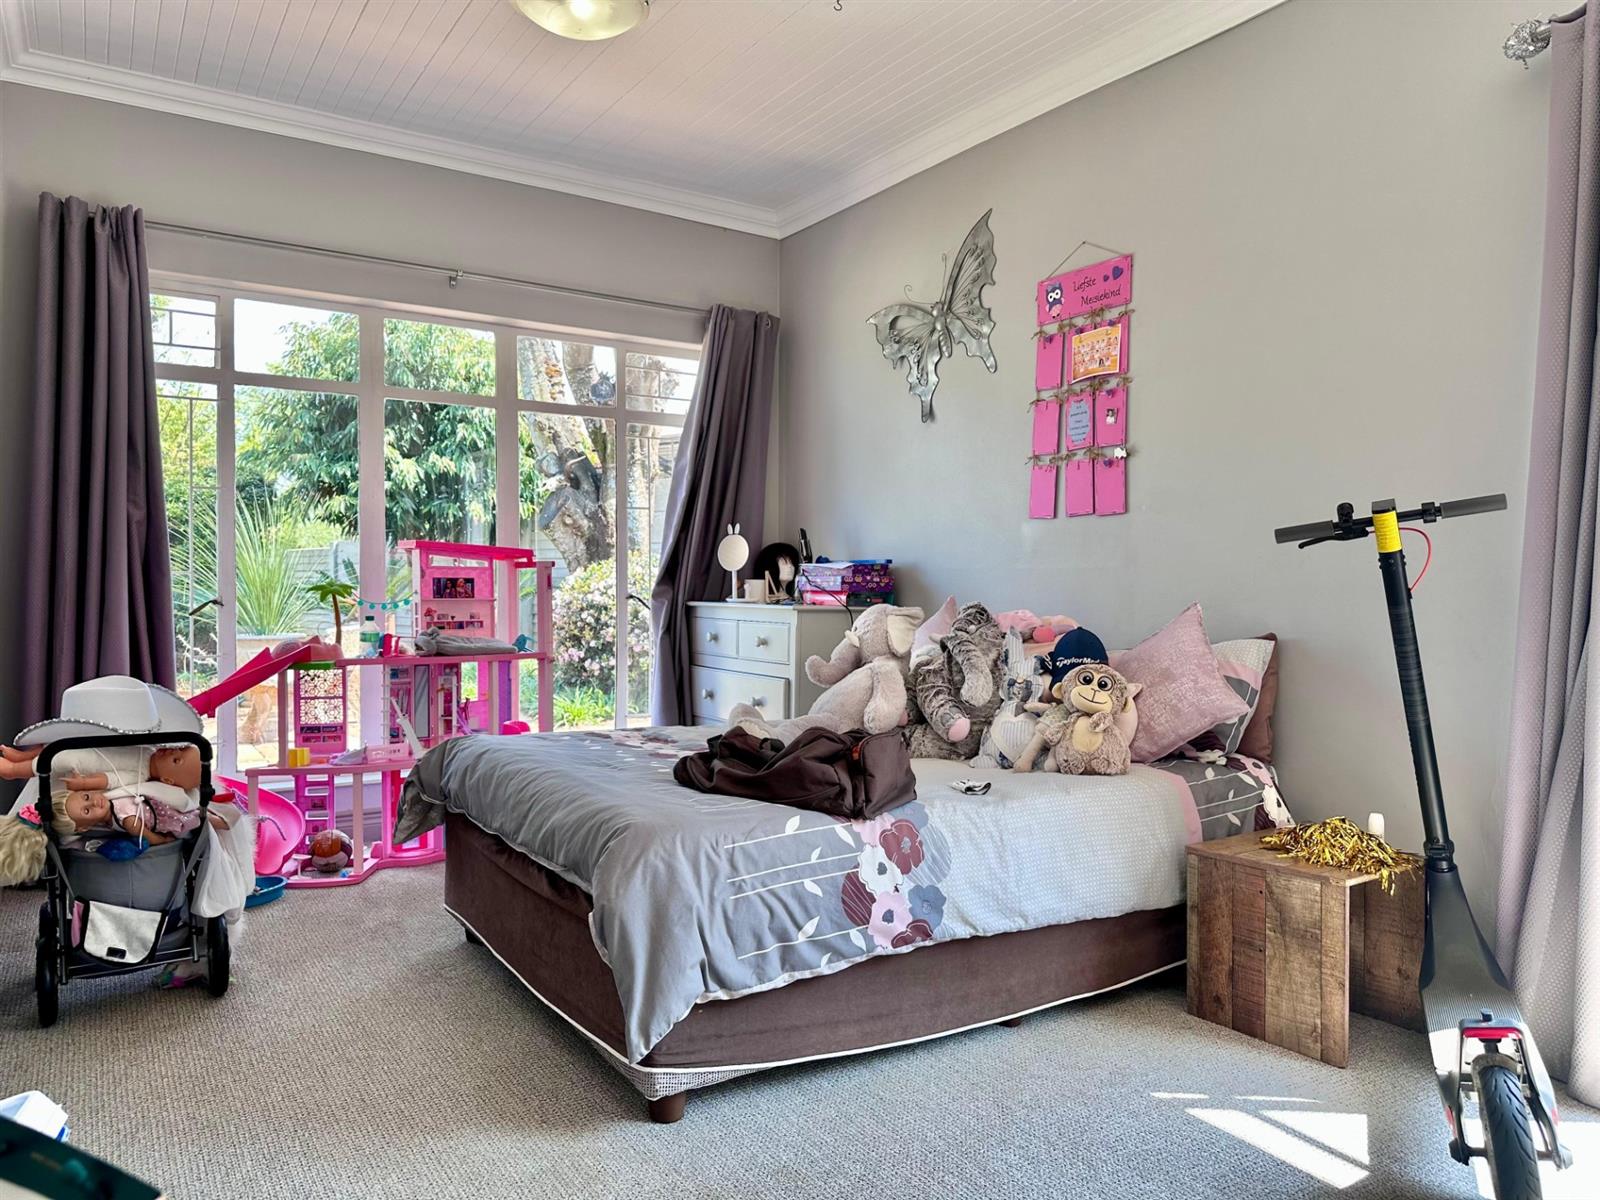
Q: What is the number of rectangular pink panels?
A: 10